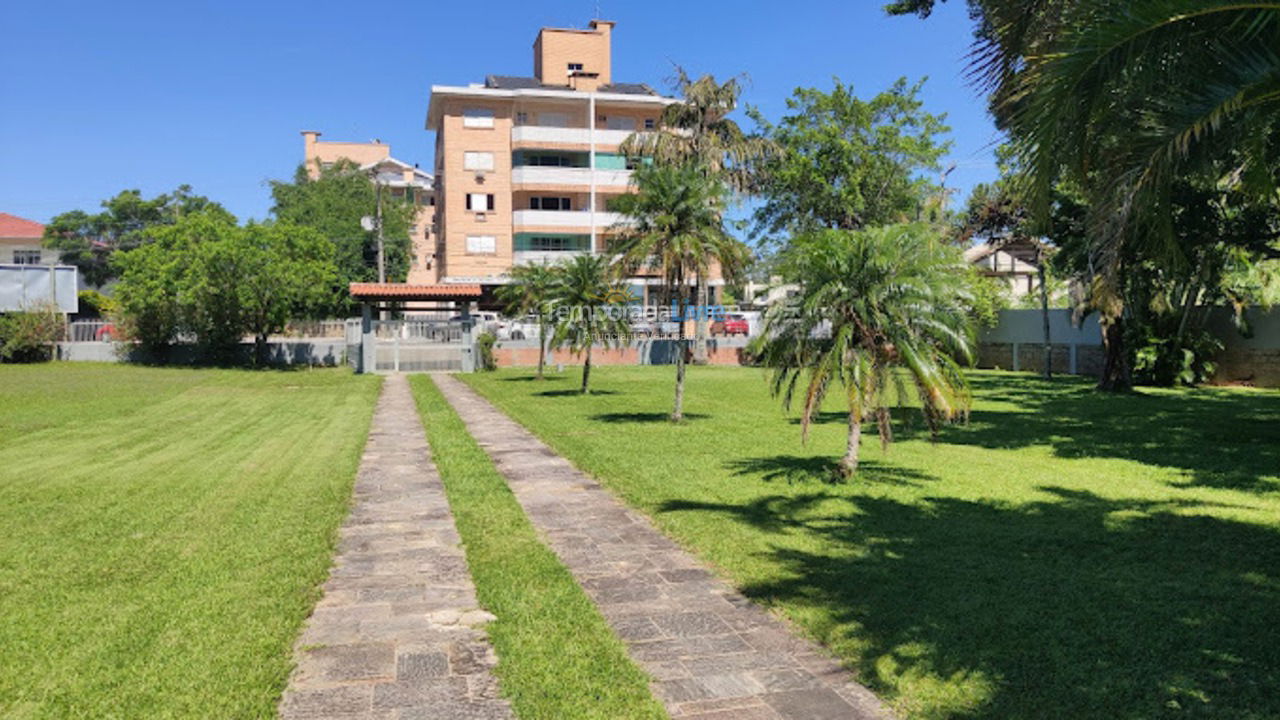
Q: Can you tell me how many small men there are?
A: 0